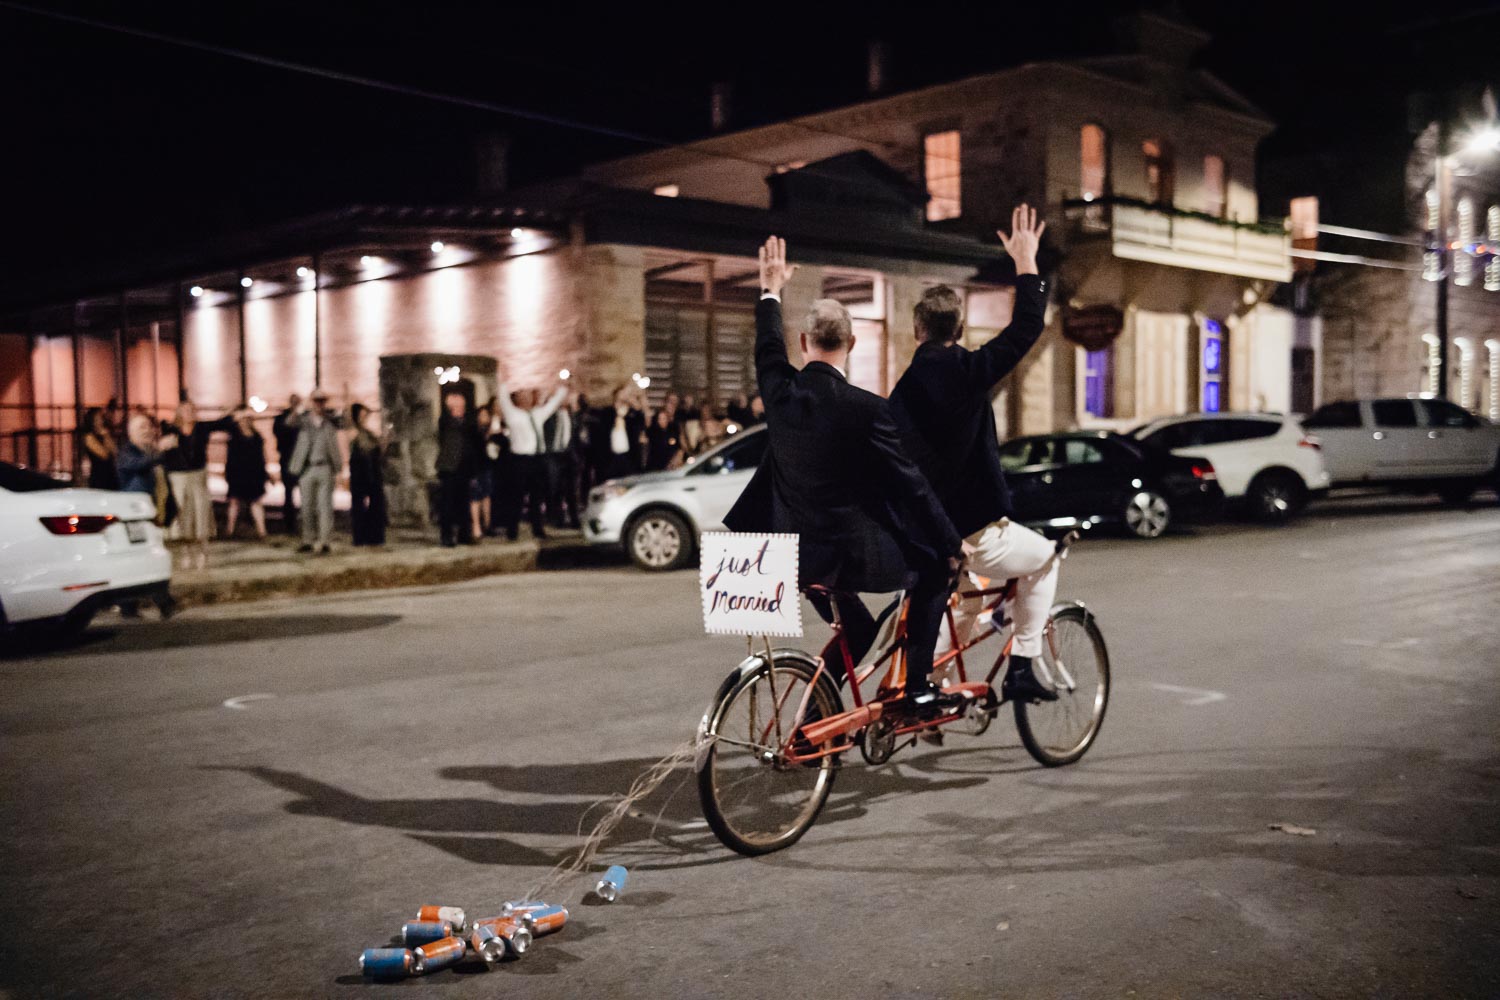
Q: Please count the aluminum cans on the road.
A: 10